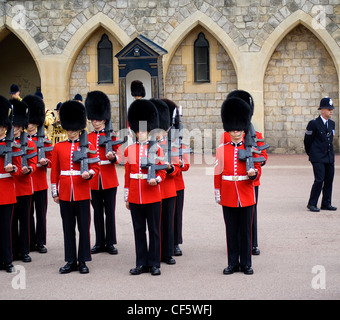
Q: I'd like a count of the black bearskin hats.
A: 11